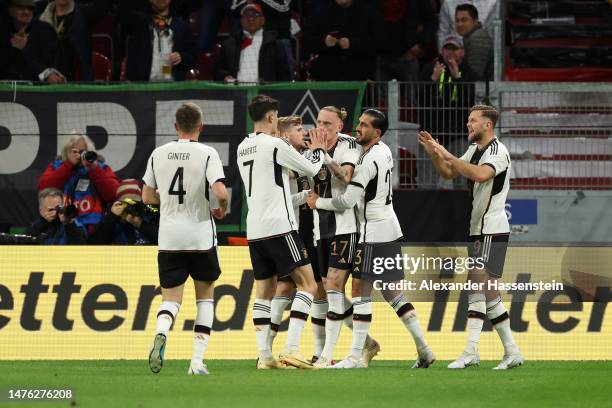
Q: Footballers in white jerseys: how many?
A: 6